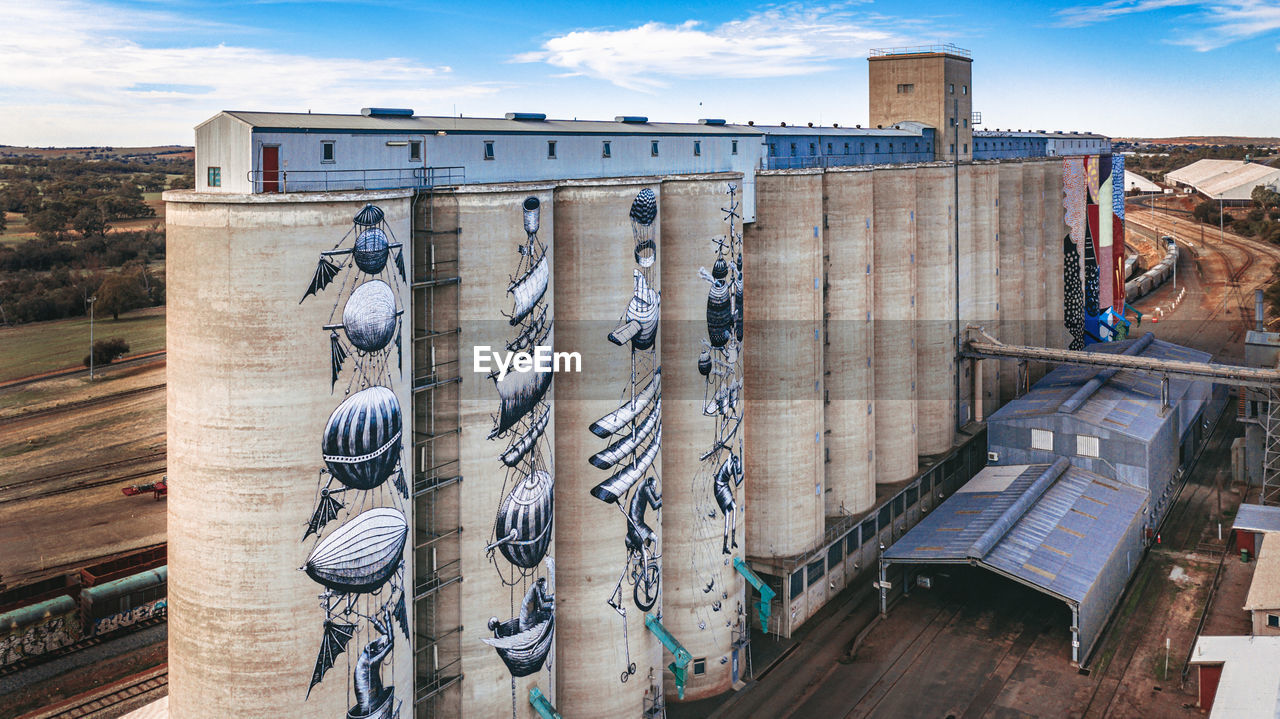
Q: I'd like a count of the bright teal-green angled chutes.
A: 3